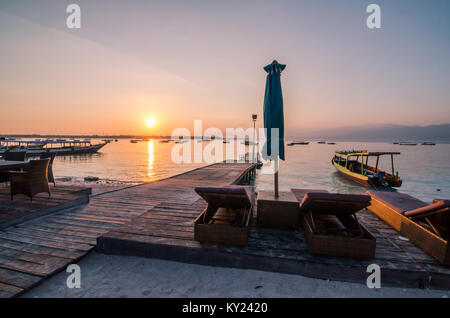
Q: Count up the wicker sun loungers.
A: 3